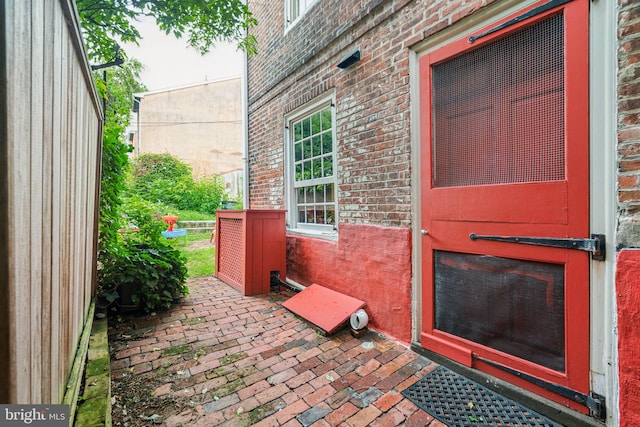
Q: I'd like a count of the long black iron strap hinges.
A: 3